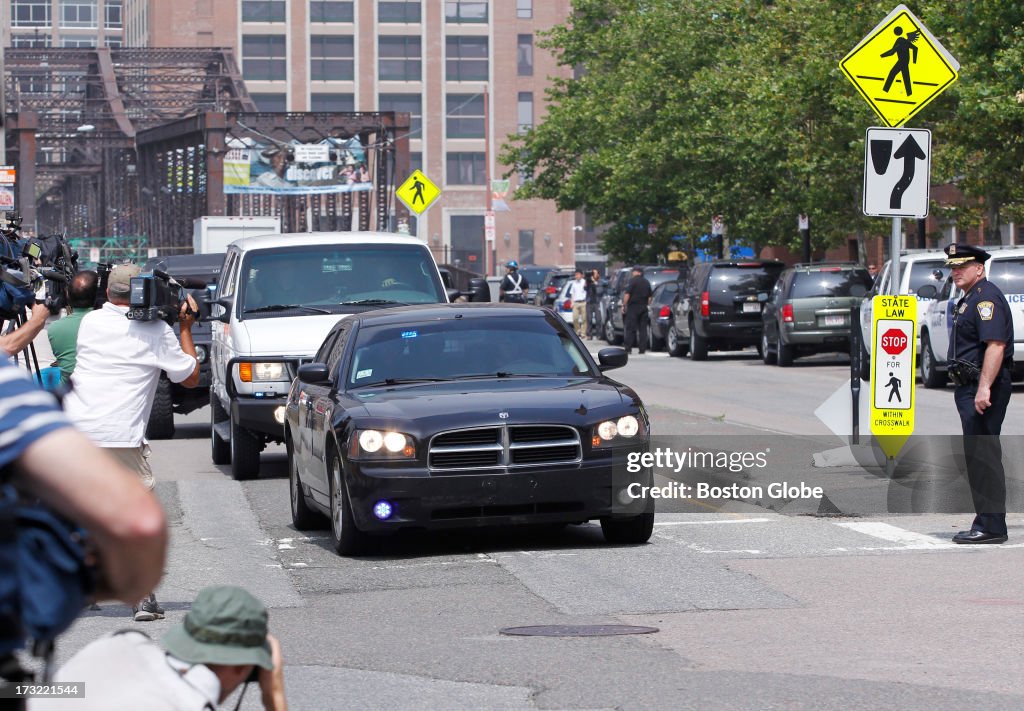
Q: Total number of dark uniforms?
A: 3